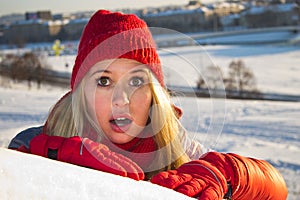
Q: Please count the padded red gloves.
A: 2